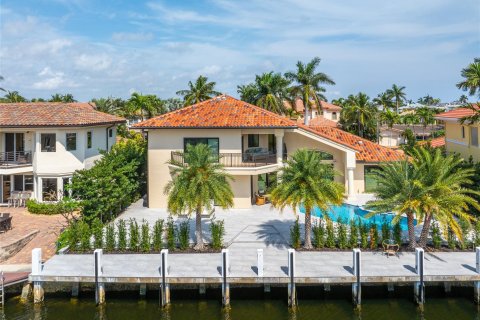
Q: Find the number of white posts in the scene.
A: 9